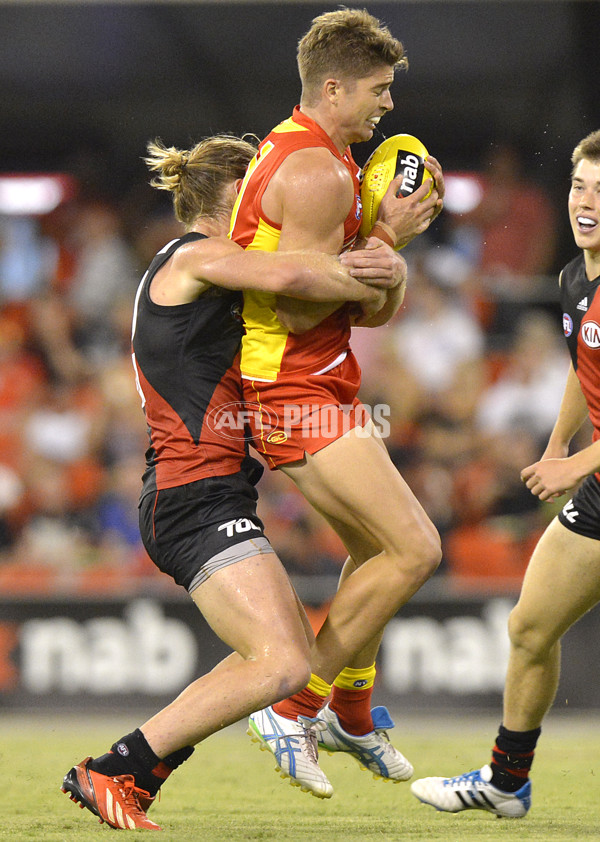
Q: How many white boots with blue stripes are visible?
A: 2